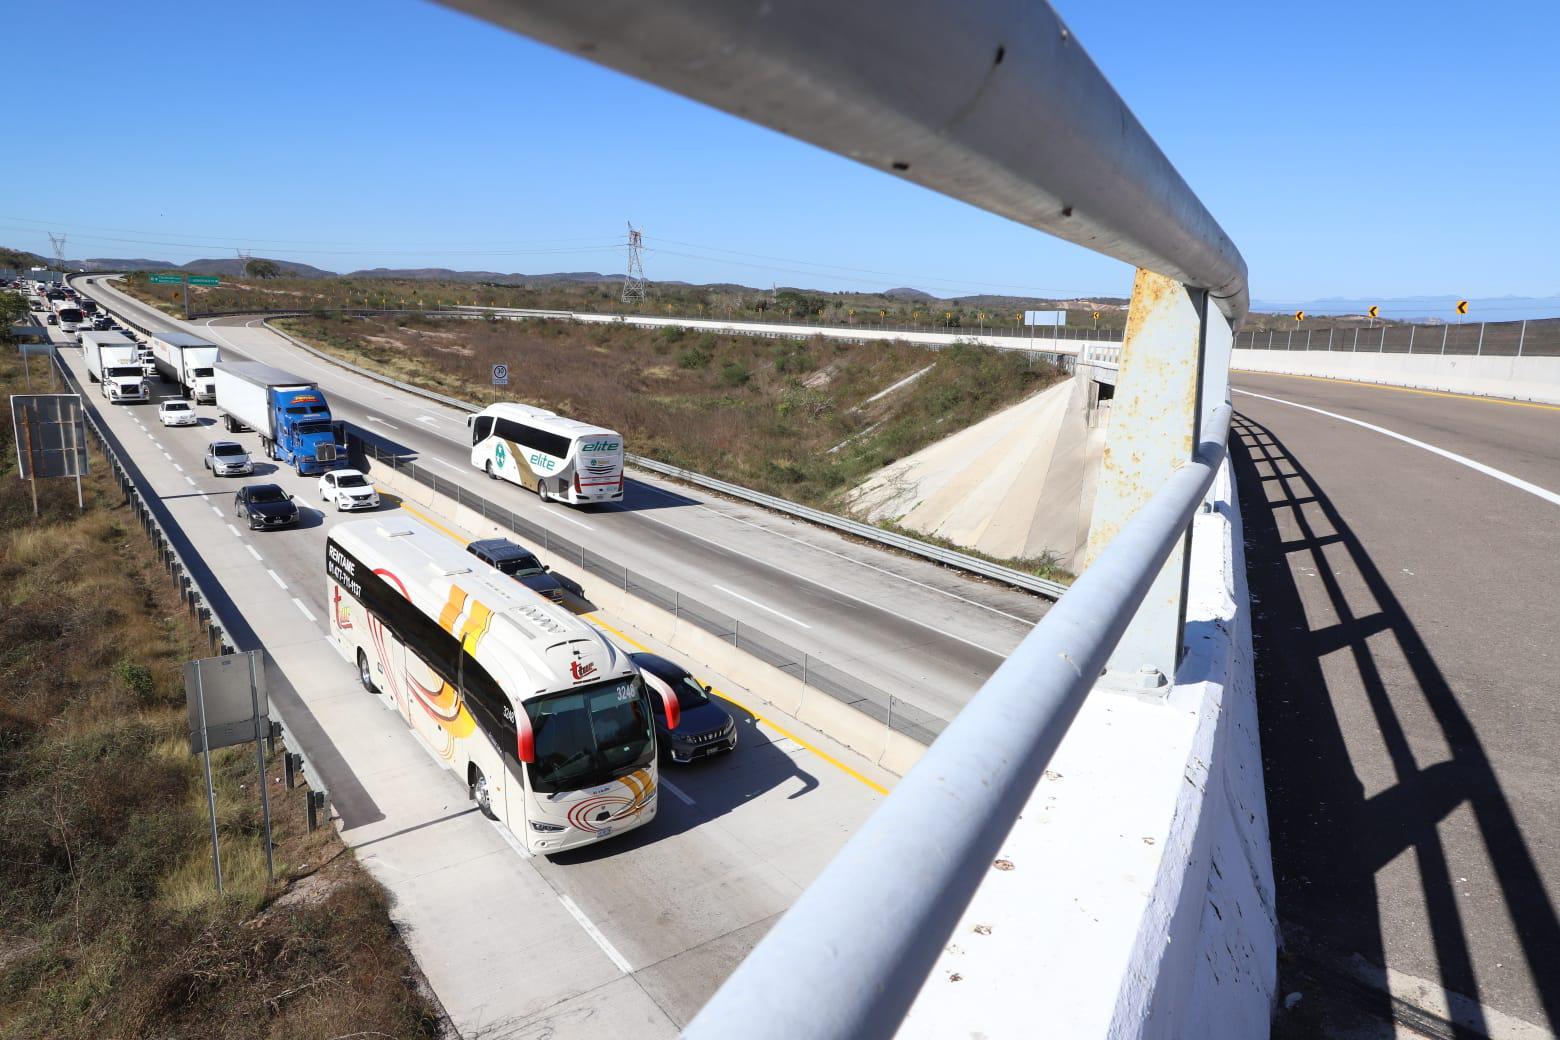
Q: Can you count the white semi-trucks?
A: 2